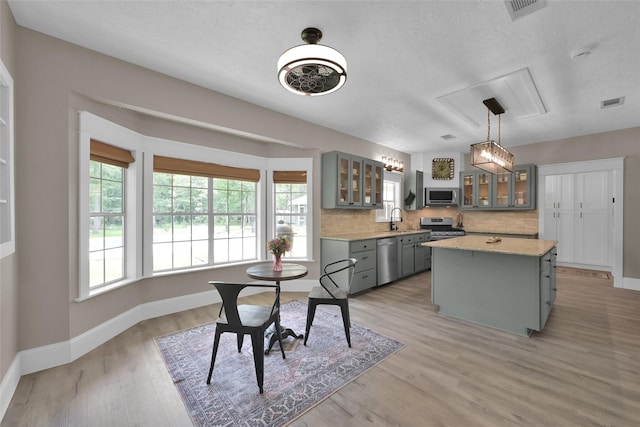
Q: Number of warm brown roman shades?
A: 3